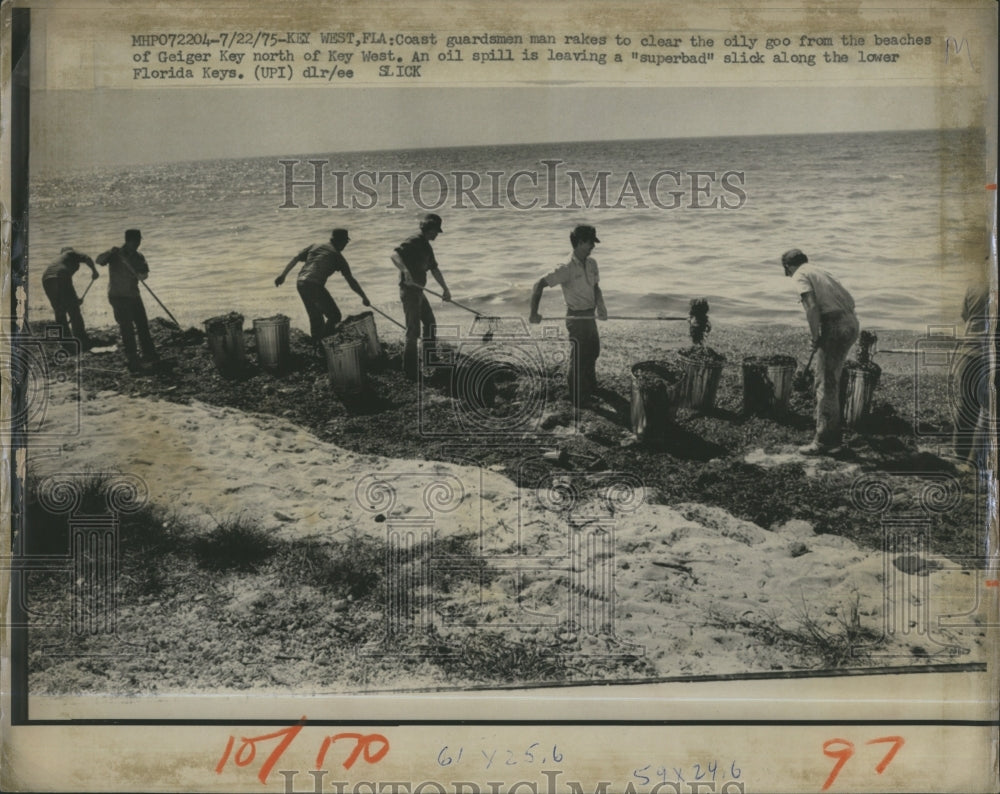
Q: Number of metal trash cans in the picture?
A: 8